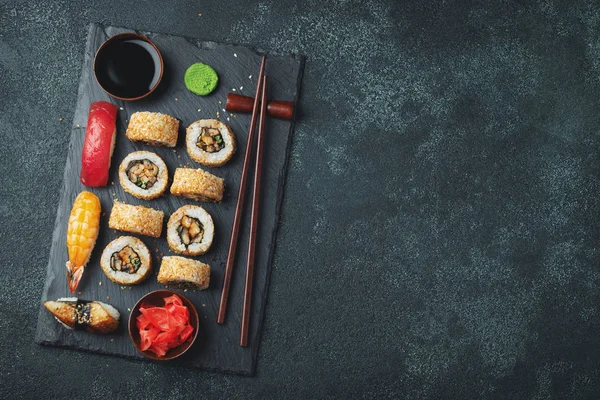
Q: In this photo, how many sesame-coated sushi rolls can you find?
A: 8